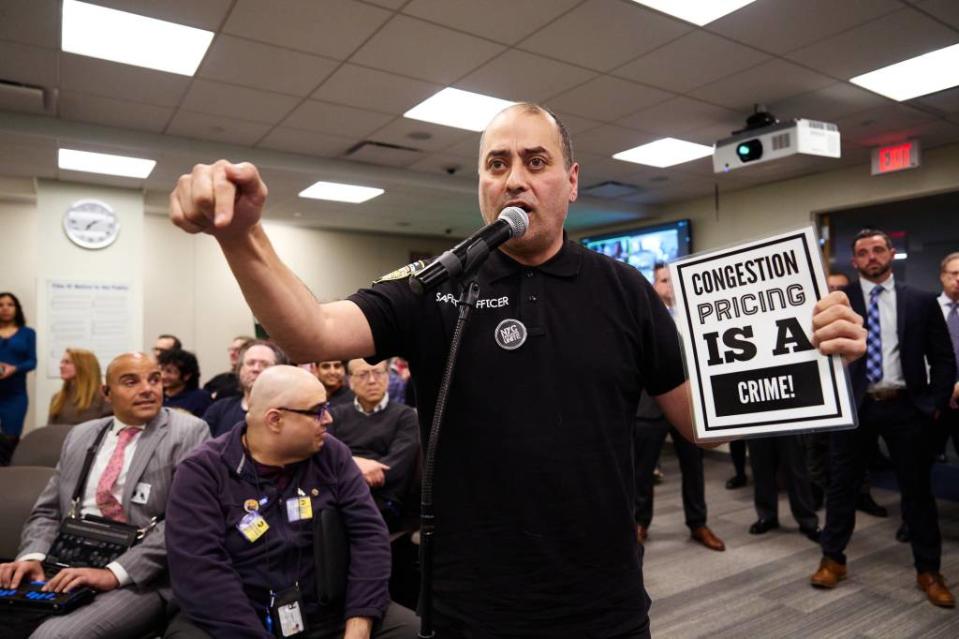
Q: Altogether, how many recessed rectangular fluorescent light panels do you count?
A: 7